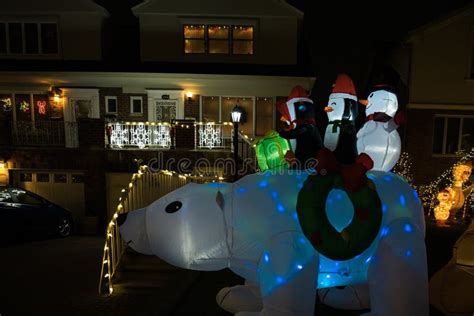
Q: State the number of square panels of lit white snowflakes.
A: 4